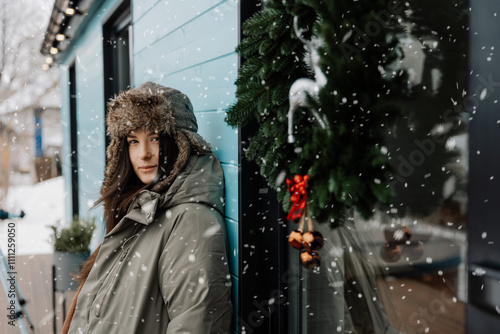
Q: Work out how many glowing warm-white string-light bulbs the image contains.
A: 5